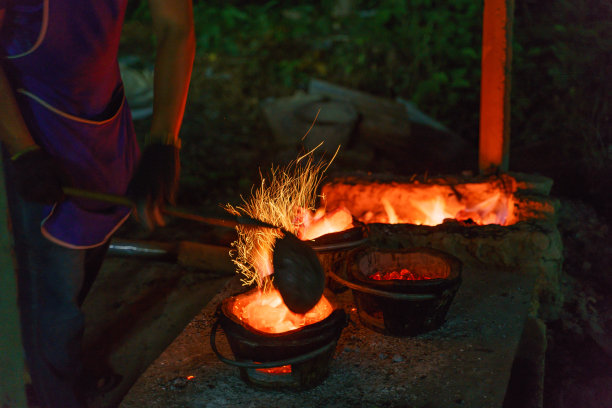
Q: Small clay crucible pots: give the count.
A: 3